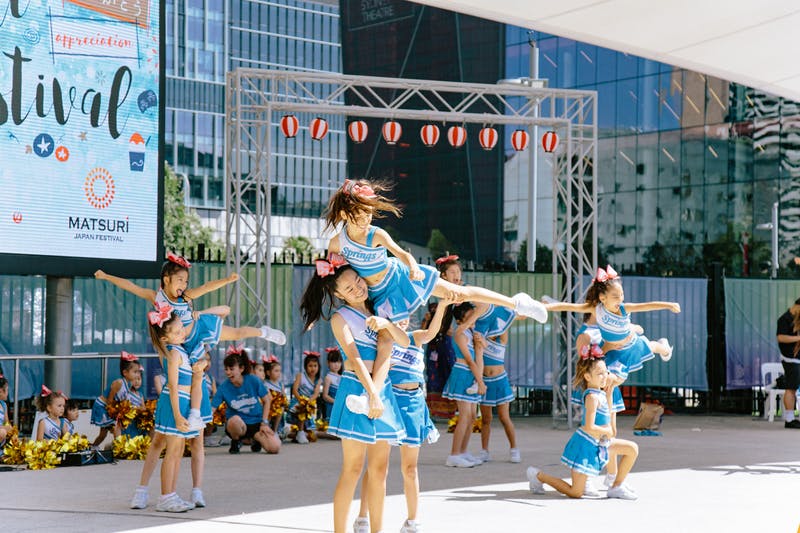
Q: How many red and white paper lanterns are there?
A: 9